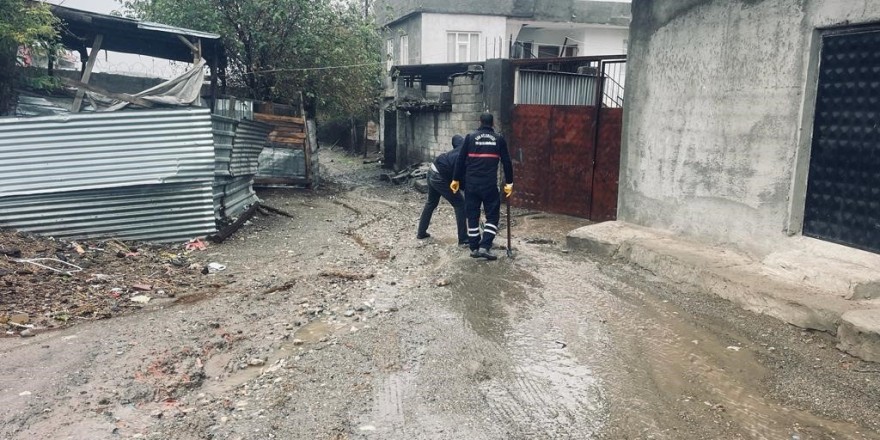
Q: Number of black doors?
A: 1